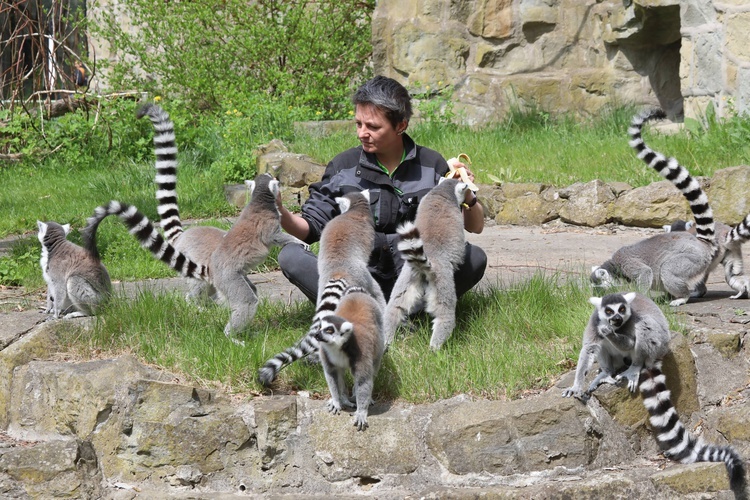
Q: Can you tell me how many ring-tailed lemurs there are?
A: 9